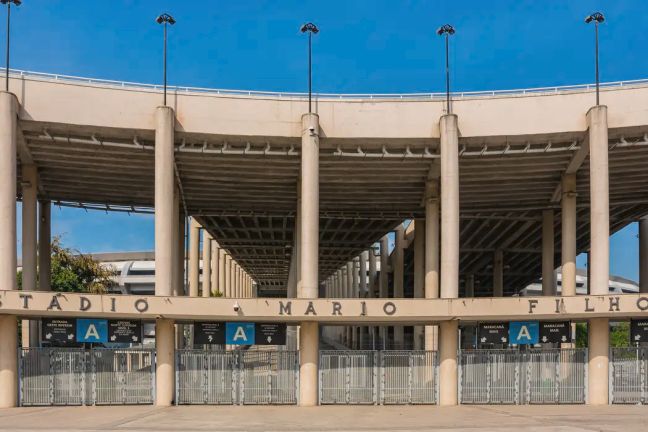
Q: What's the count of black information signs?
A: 7